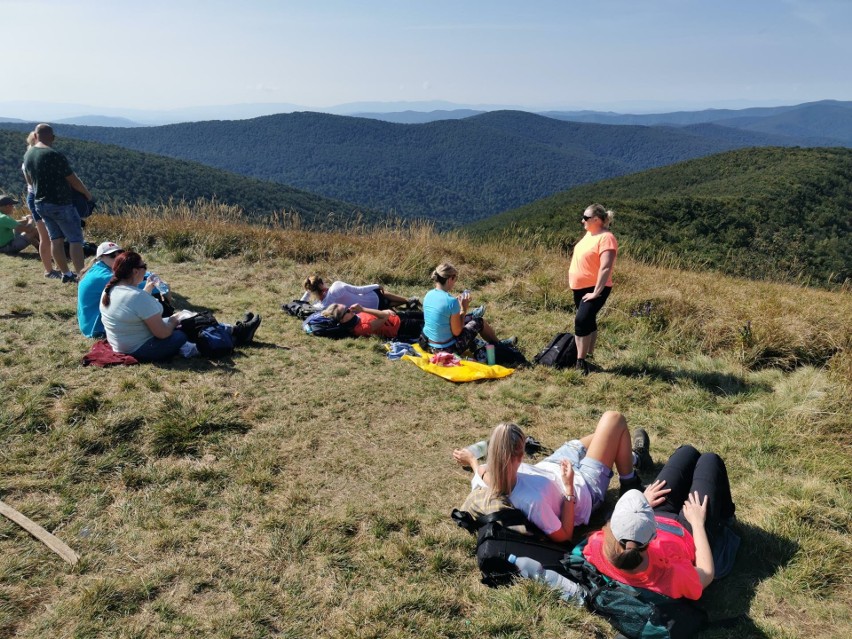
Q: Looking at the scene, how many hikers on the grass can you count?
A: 11